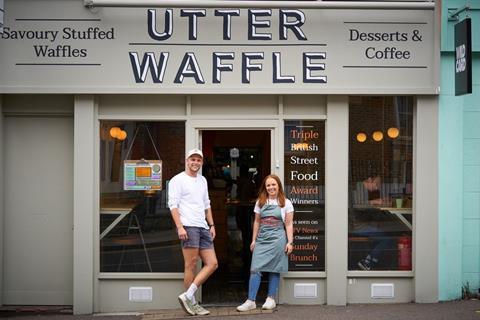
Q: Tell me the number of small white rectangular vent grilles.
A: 3